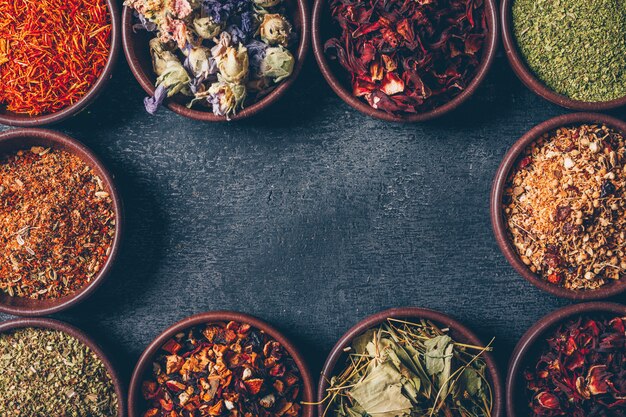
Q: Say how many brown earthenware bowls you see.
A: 10